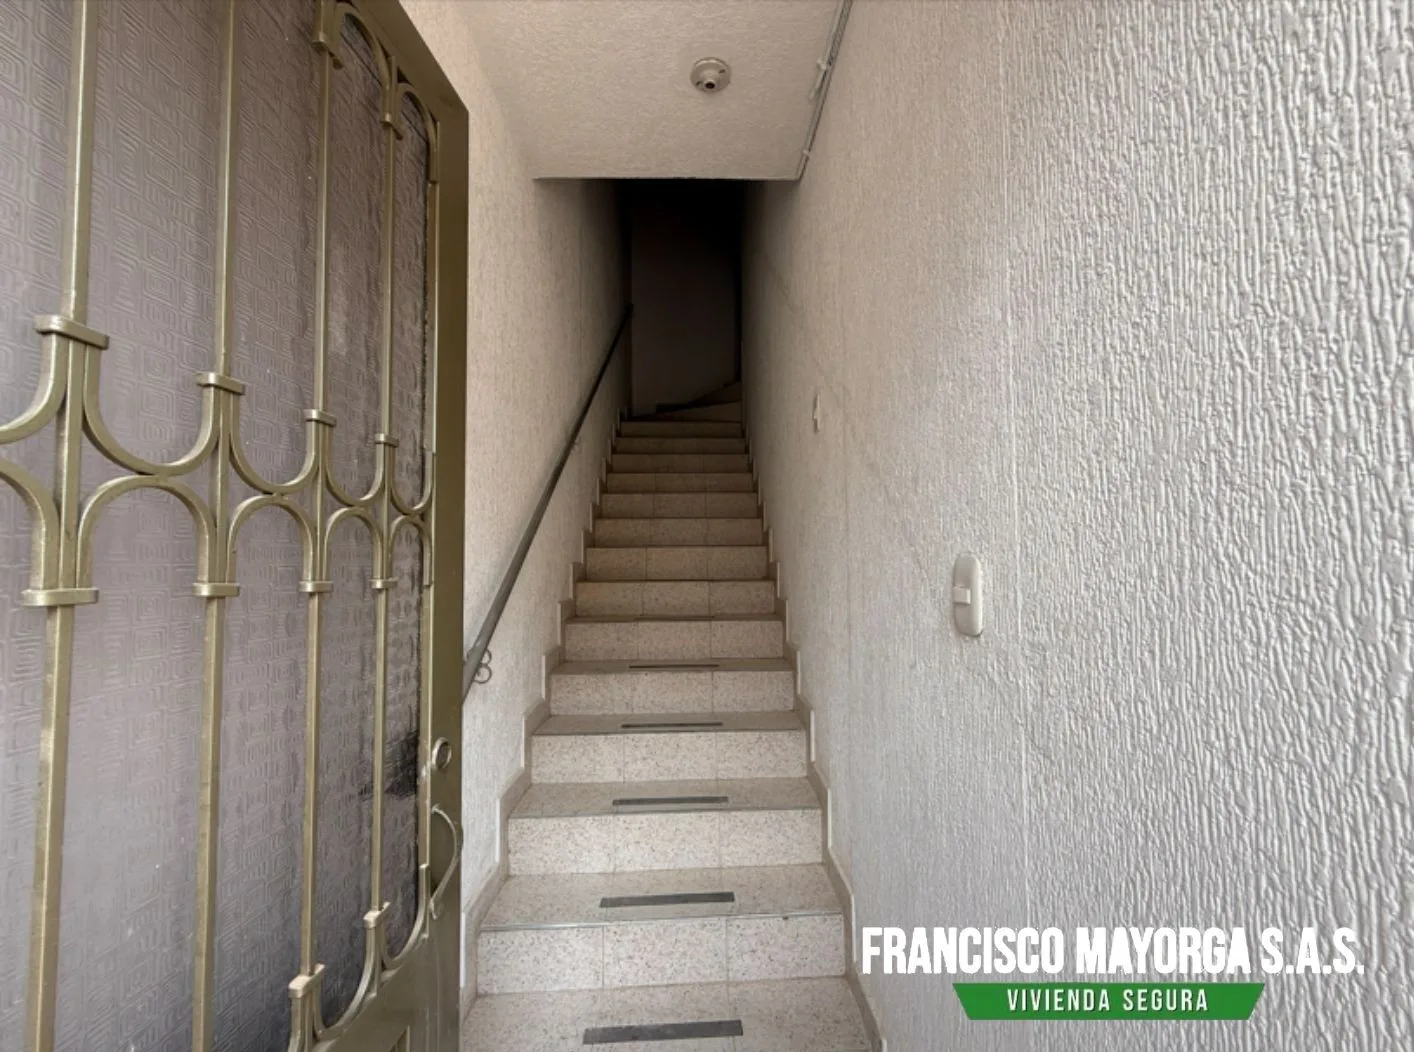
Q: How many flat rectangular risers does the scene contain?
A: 13